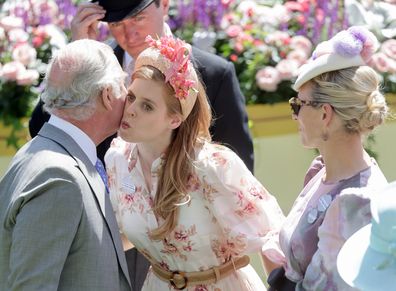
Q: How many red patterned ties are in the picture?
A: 0